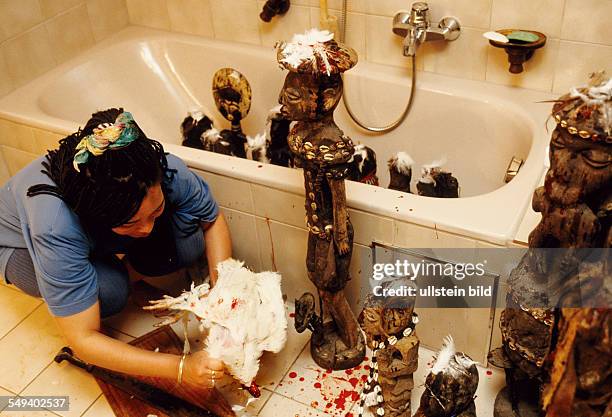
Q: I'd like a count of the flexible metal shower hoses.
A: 1